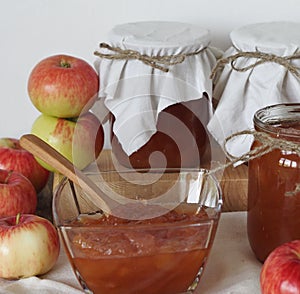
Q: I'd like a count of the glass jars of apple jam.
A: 3